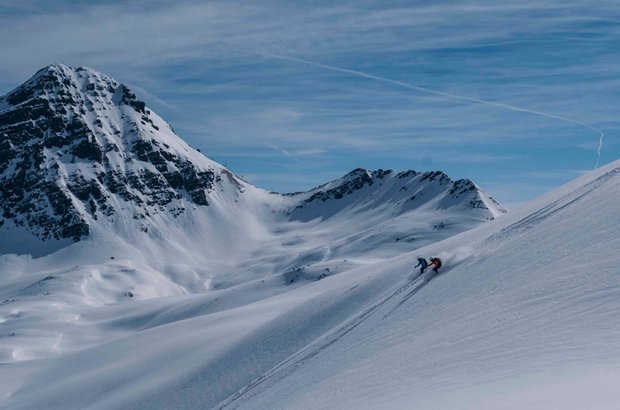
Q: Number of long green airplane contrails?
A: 0